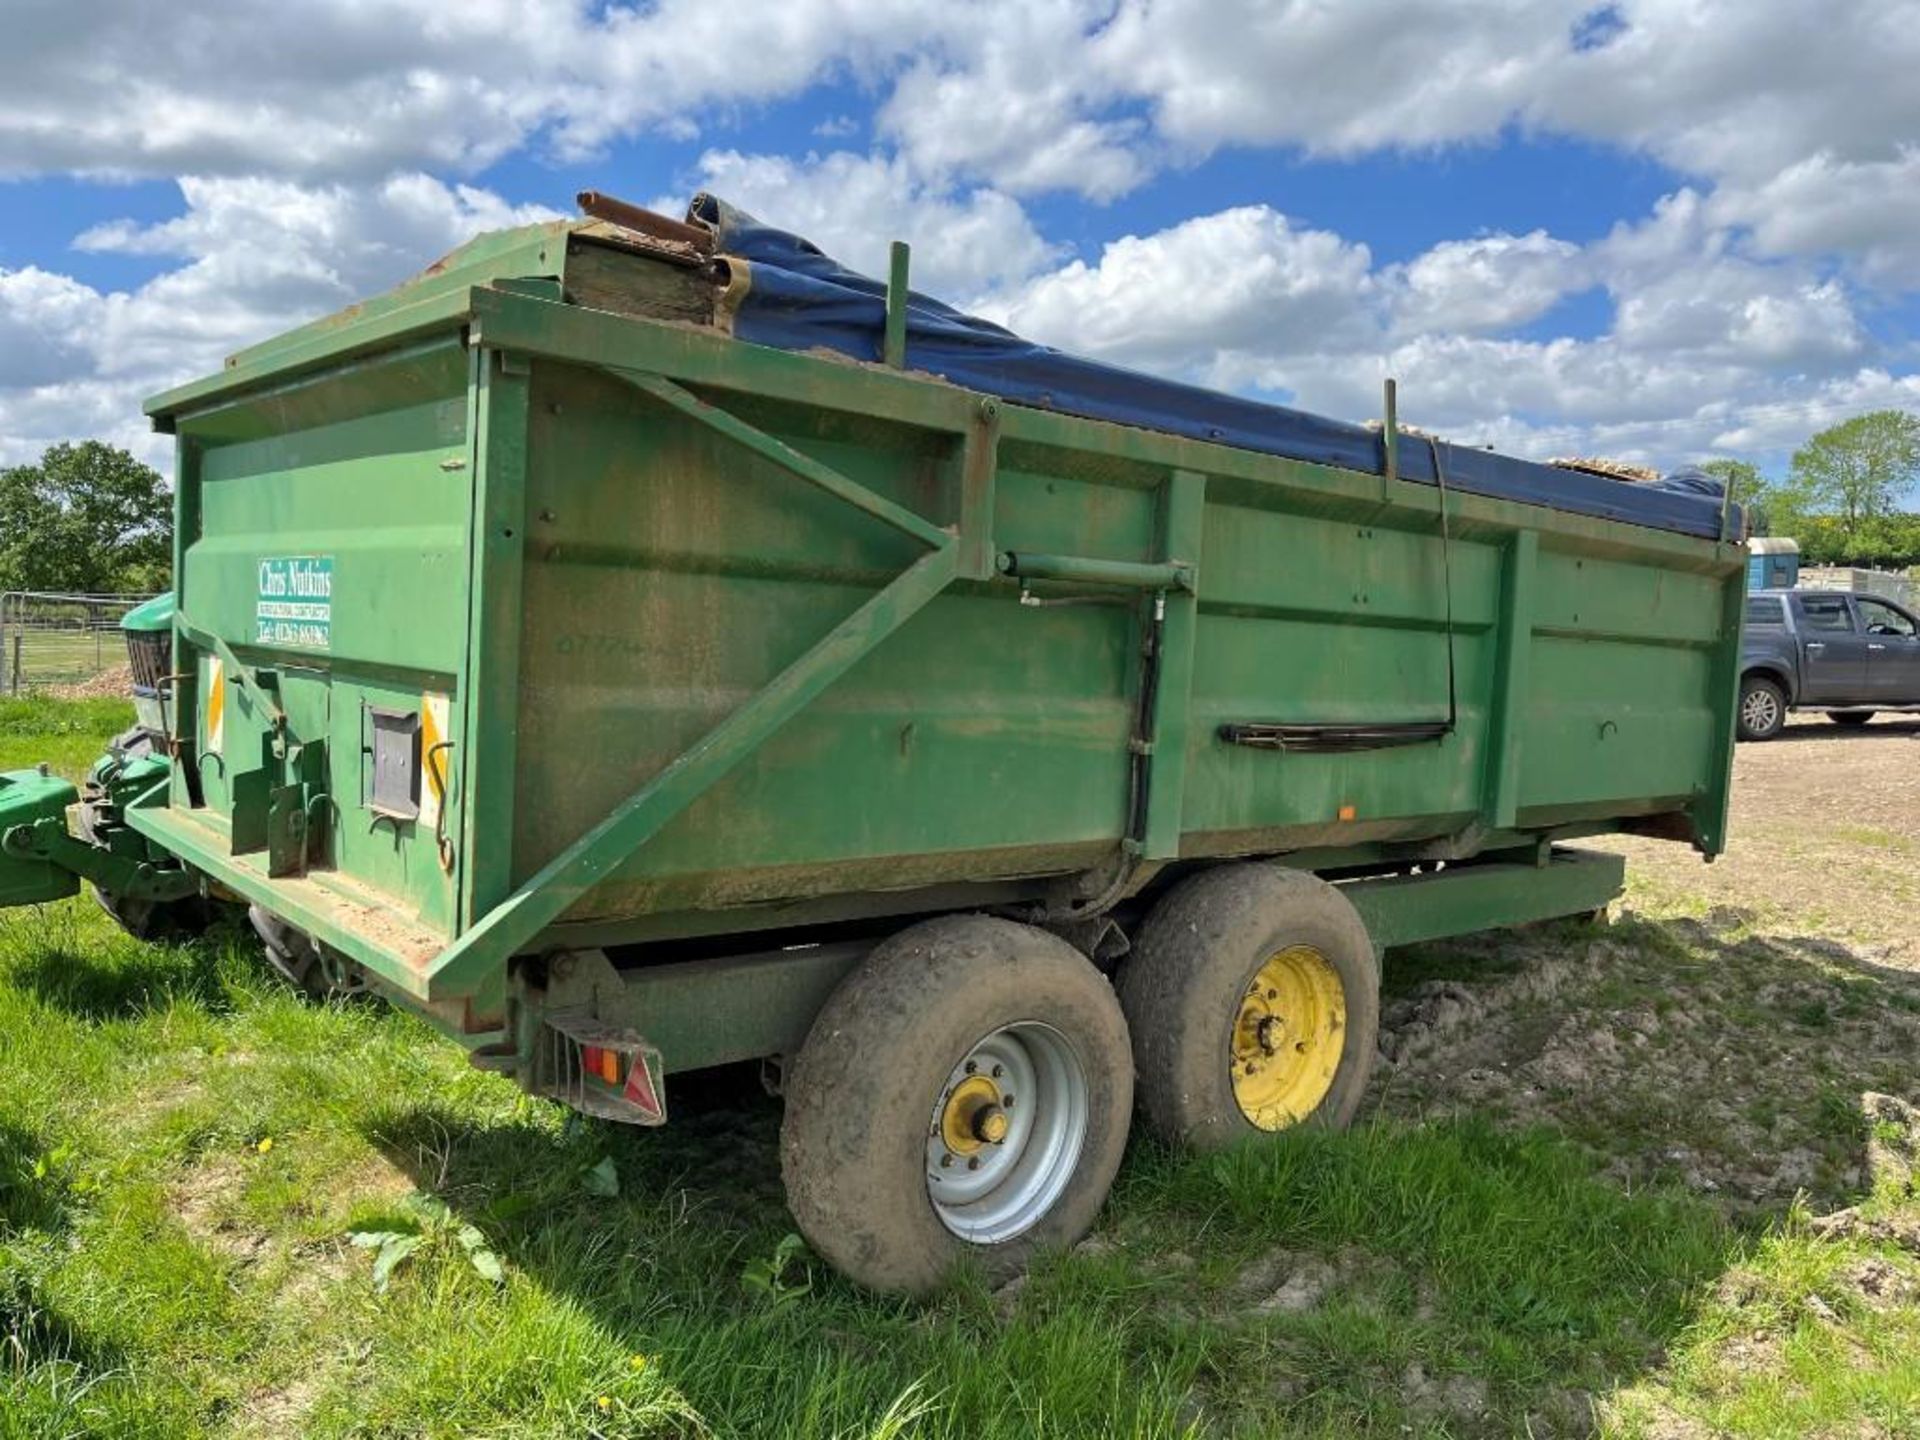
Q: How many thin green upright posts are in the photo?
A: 3